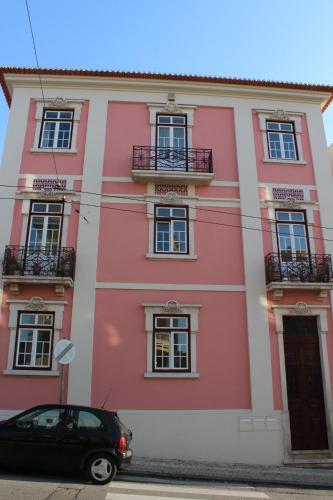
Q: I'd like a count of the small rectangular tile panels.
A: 3